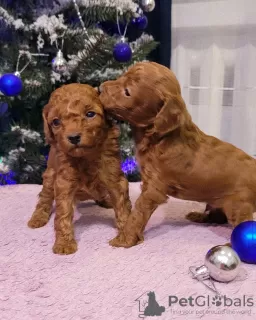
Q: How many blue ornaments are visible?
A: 4